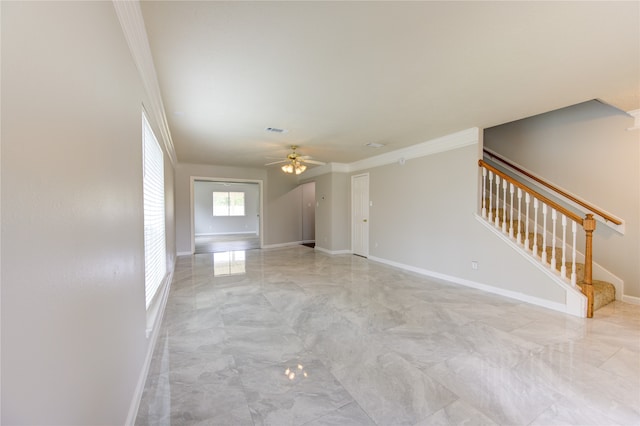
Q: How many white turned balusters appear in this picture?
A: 12